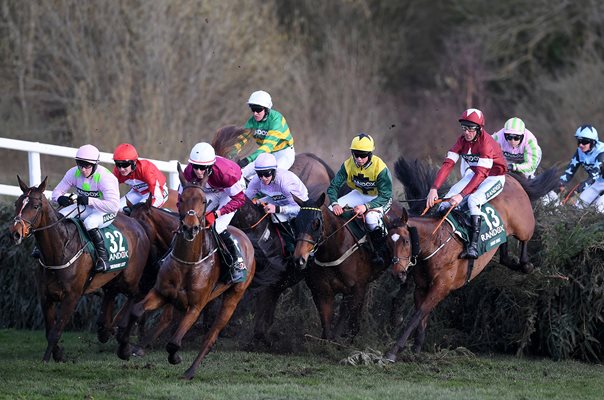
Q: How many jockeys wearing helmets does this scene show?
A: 9